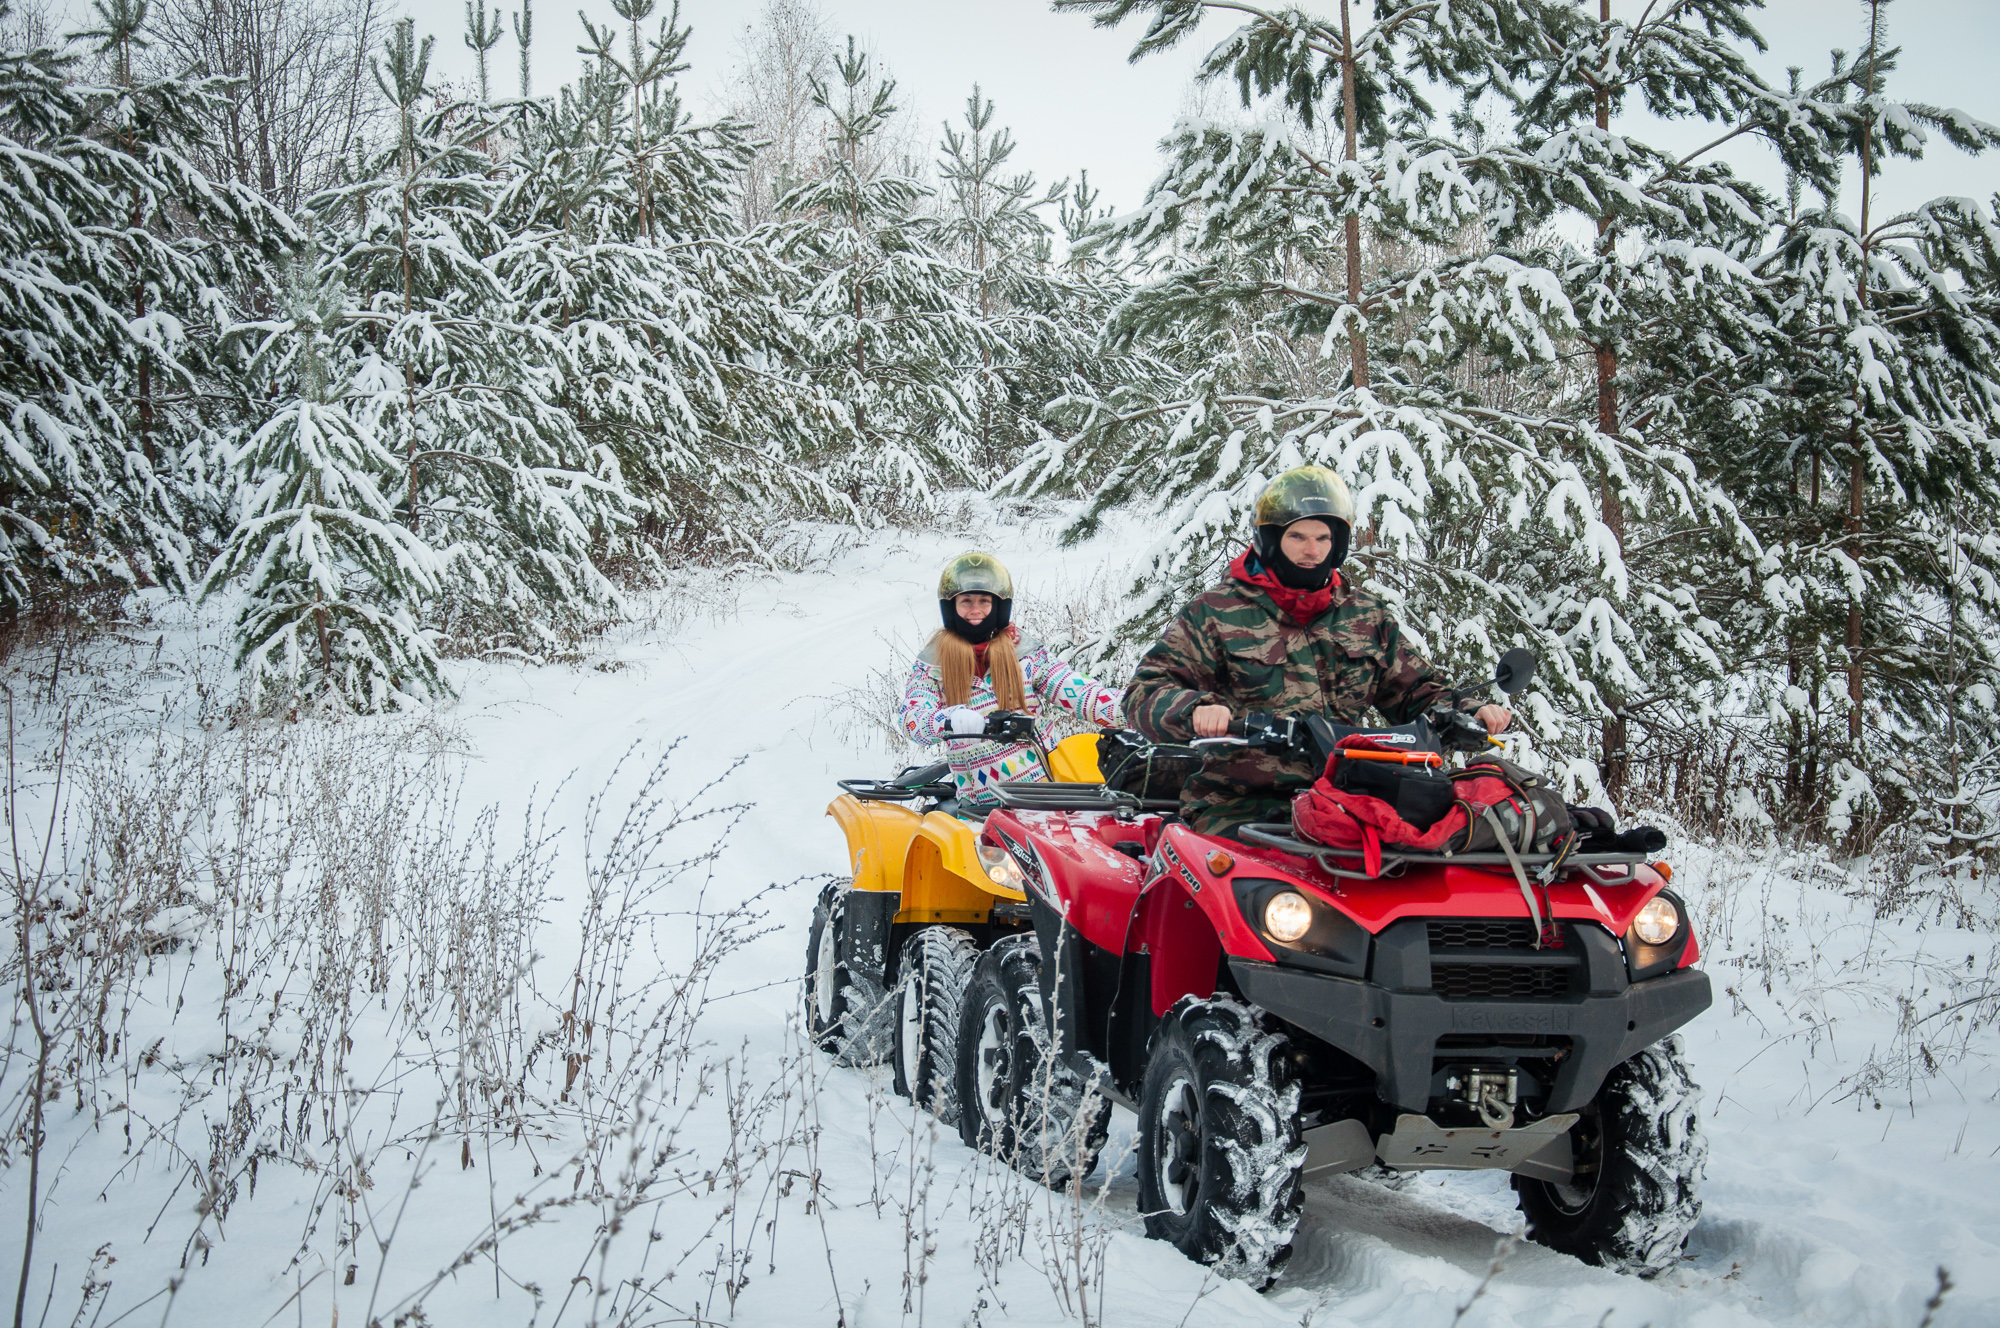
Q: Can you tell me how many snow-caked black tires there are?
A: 5